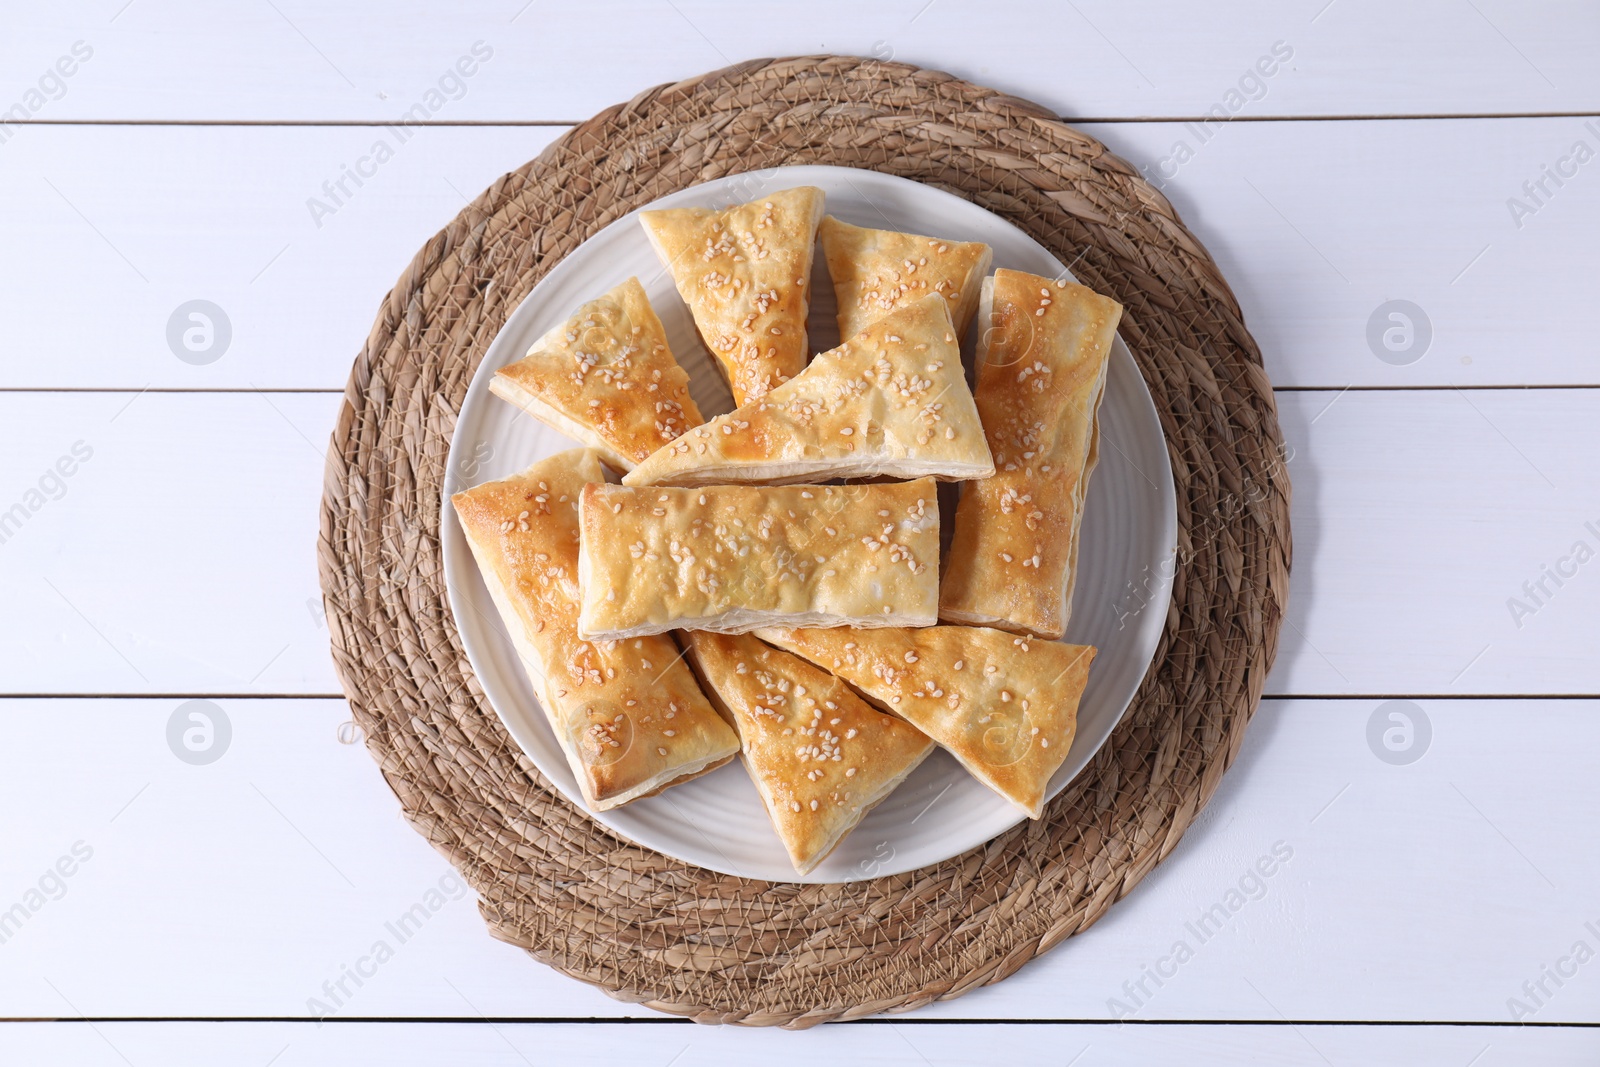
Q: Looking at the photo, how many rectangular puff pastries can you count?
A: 3